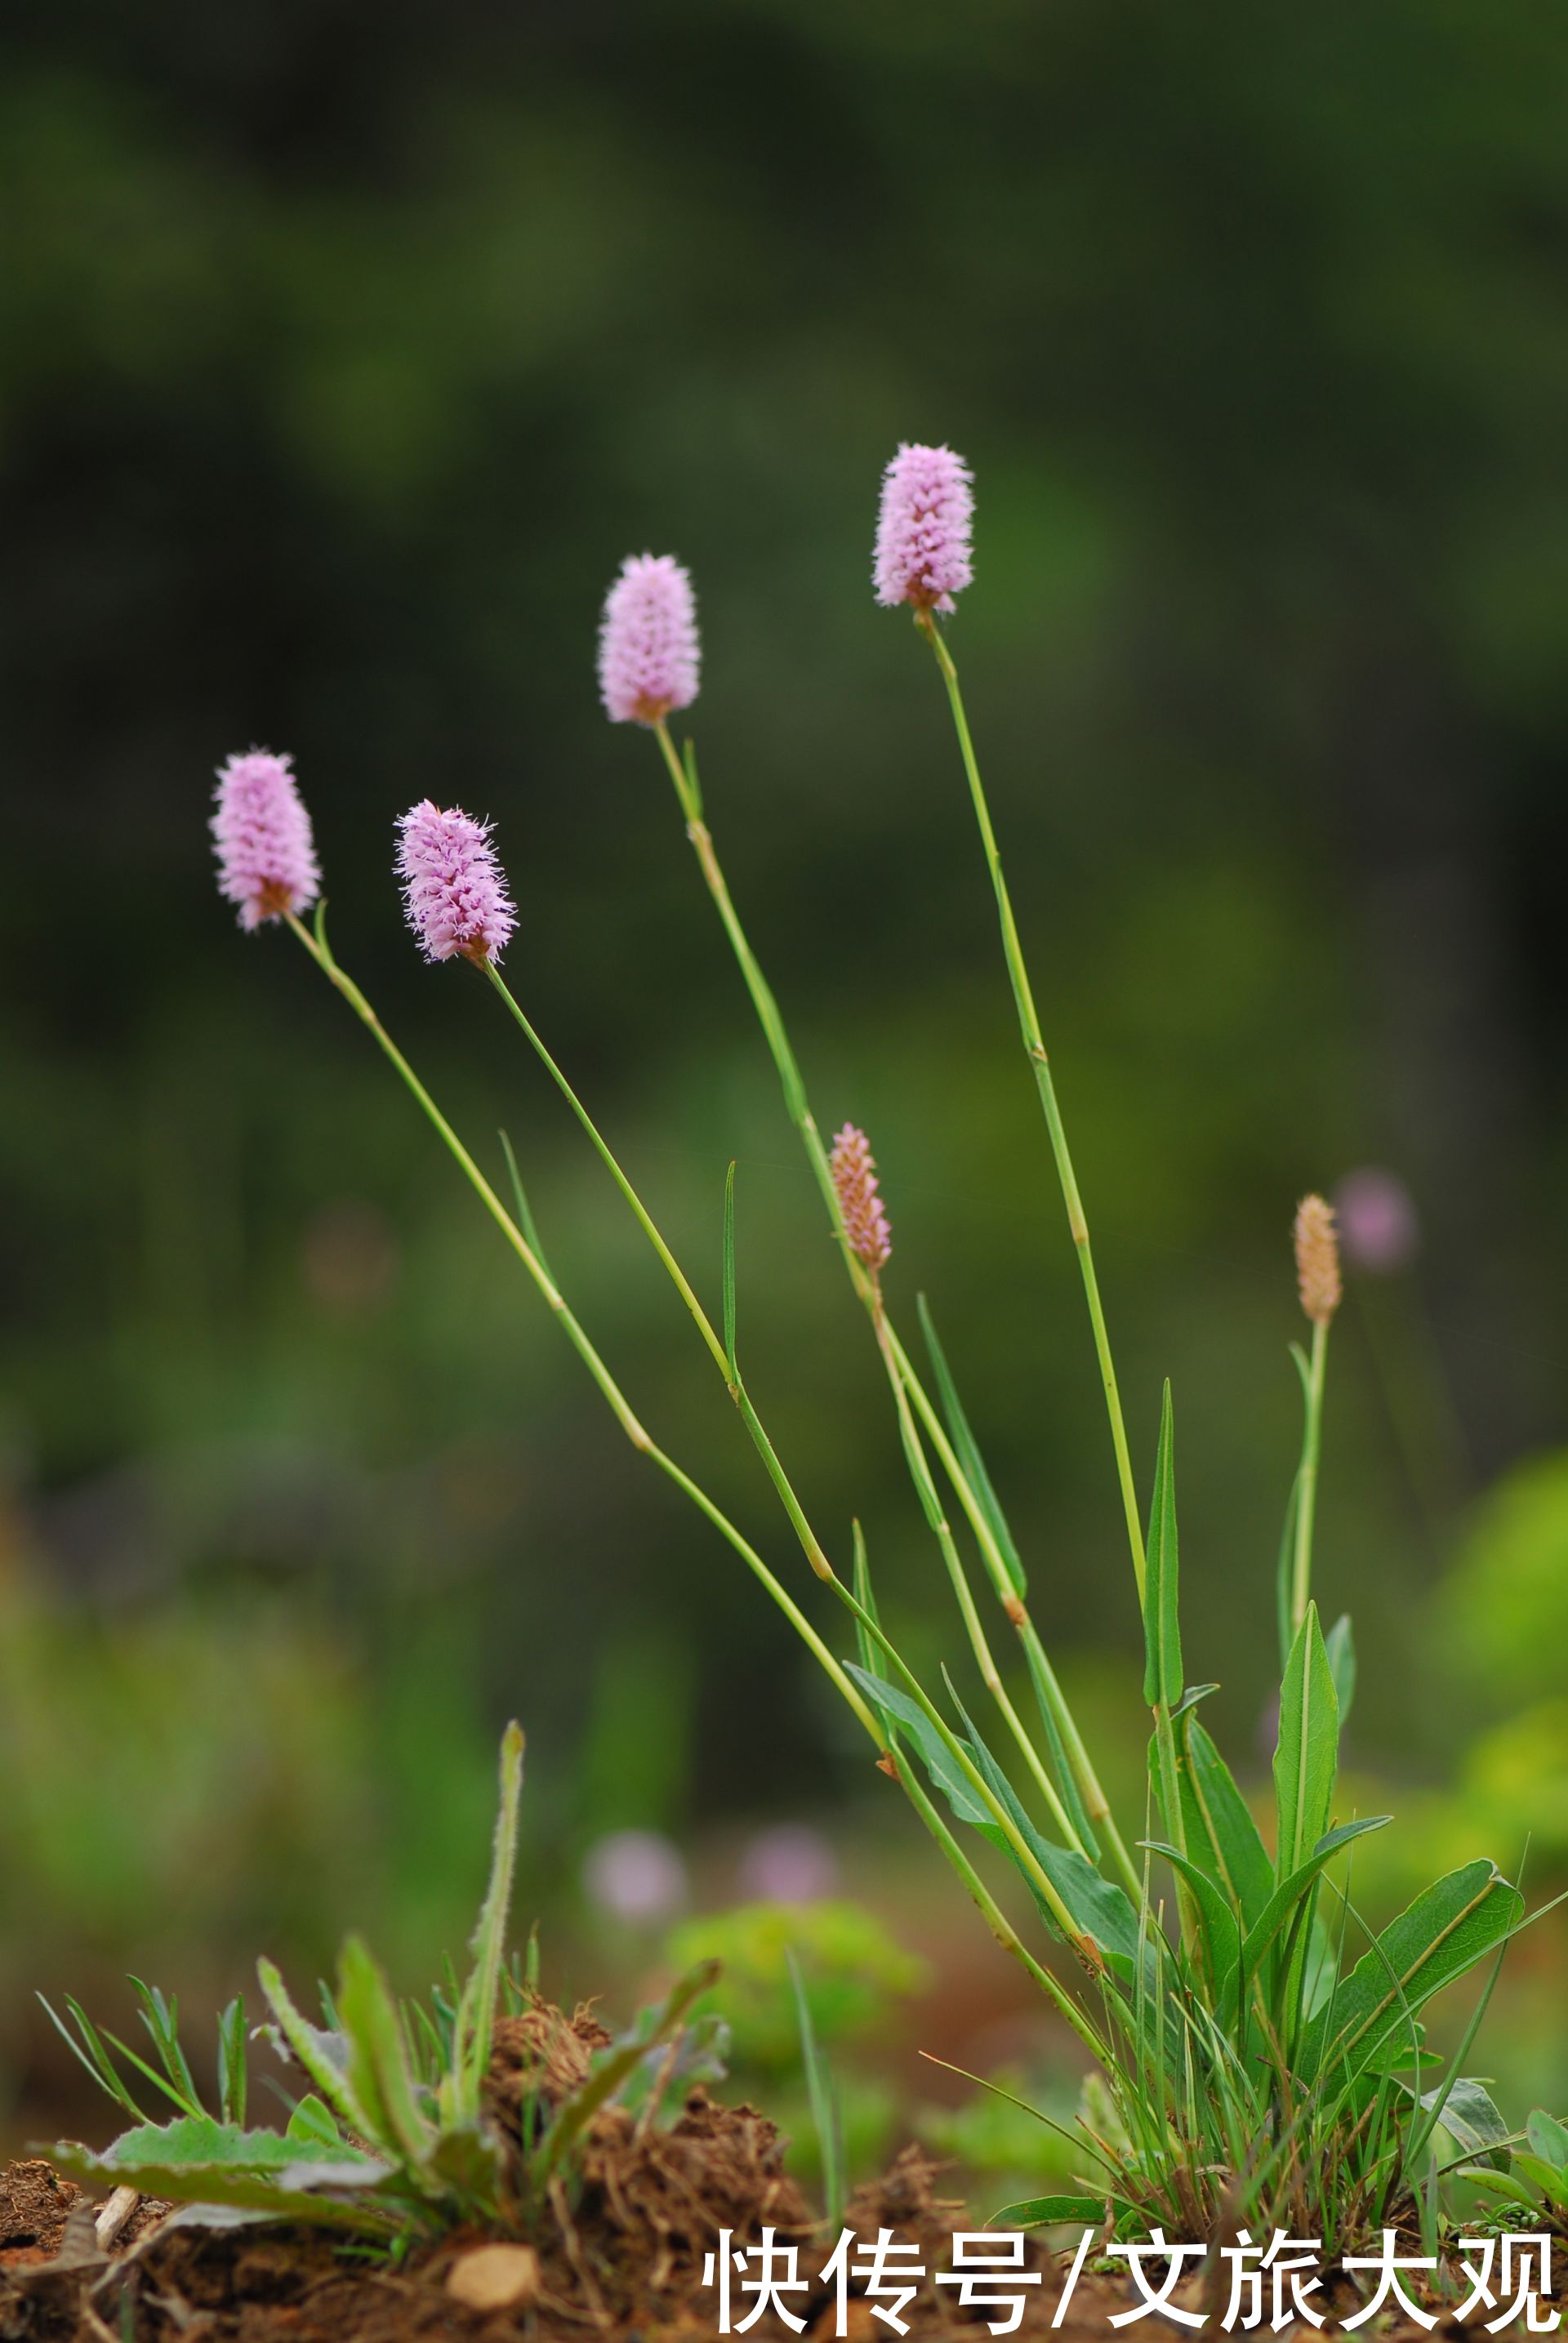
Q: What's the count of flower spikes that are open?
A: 4